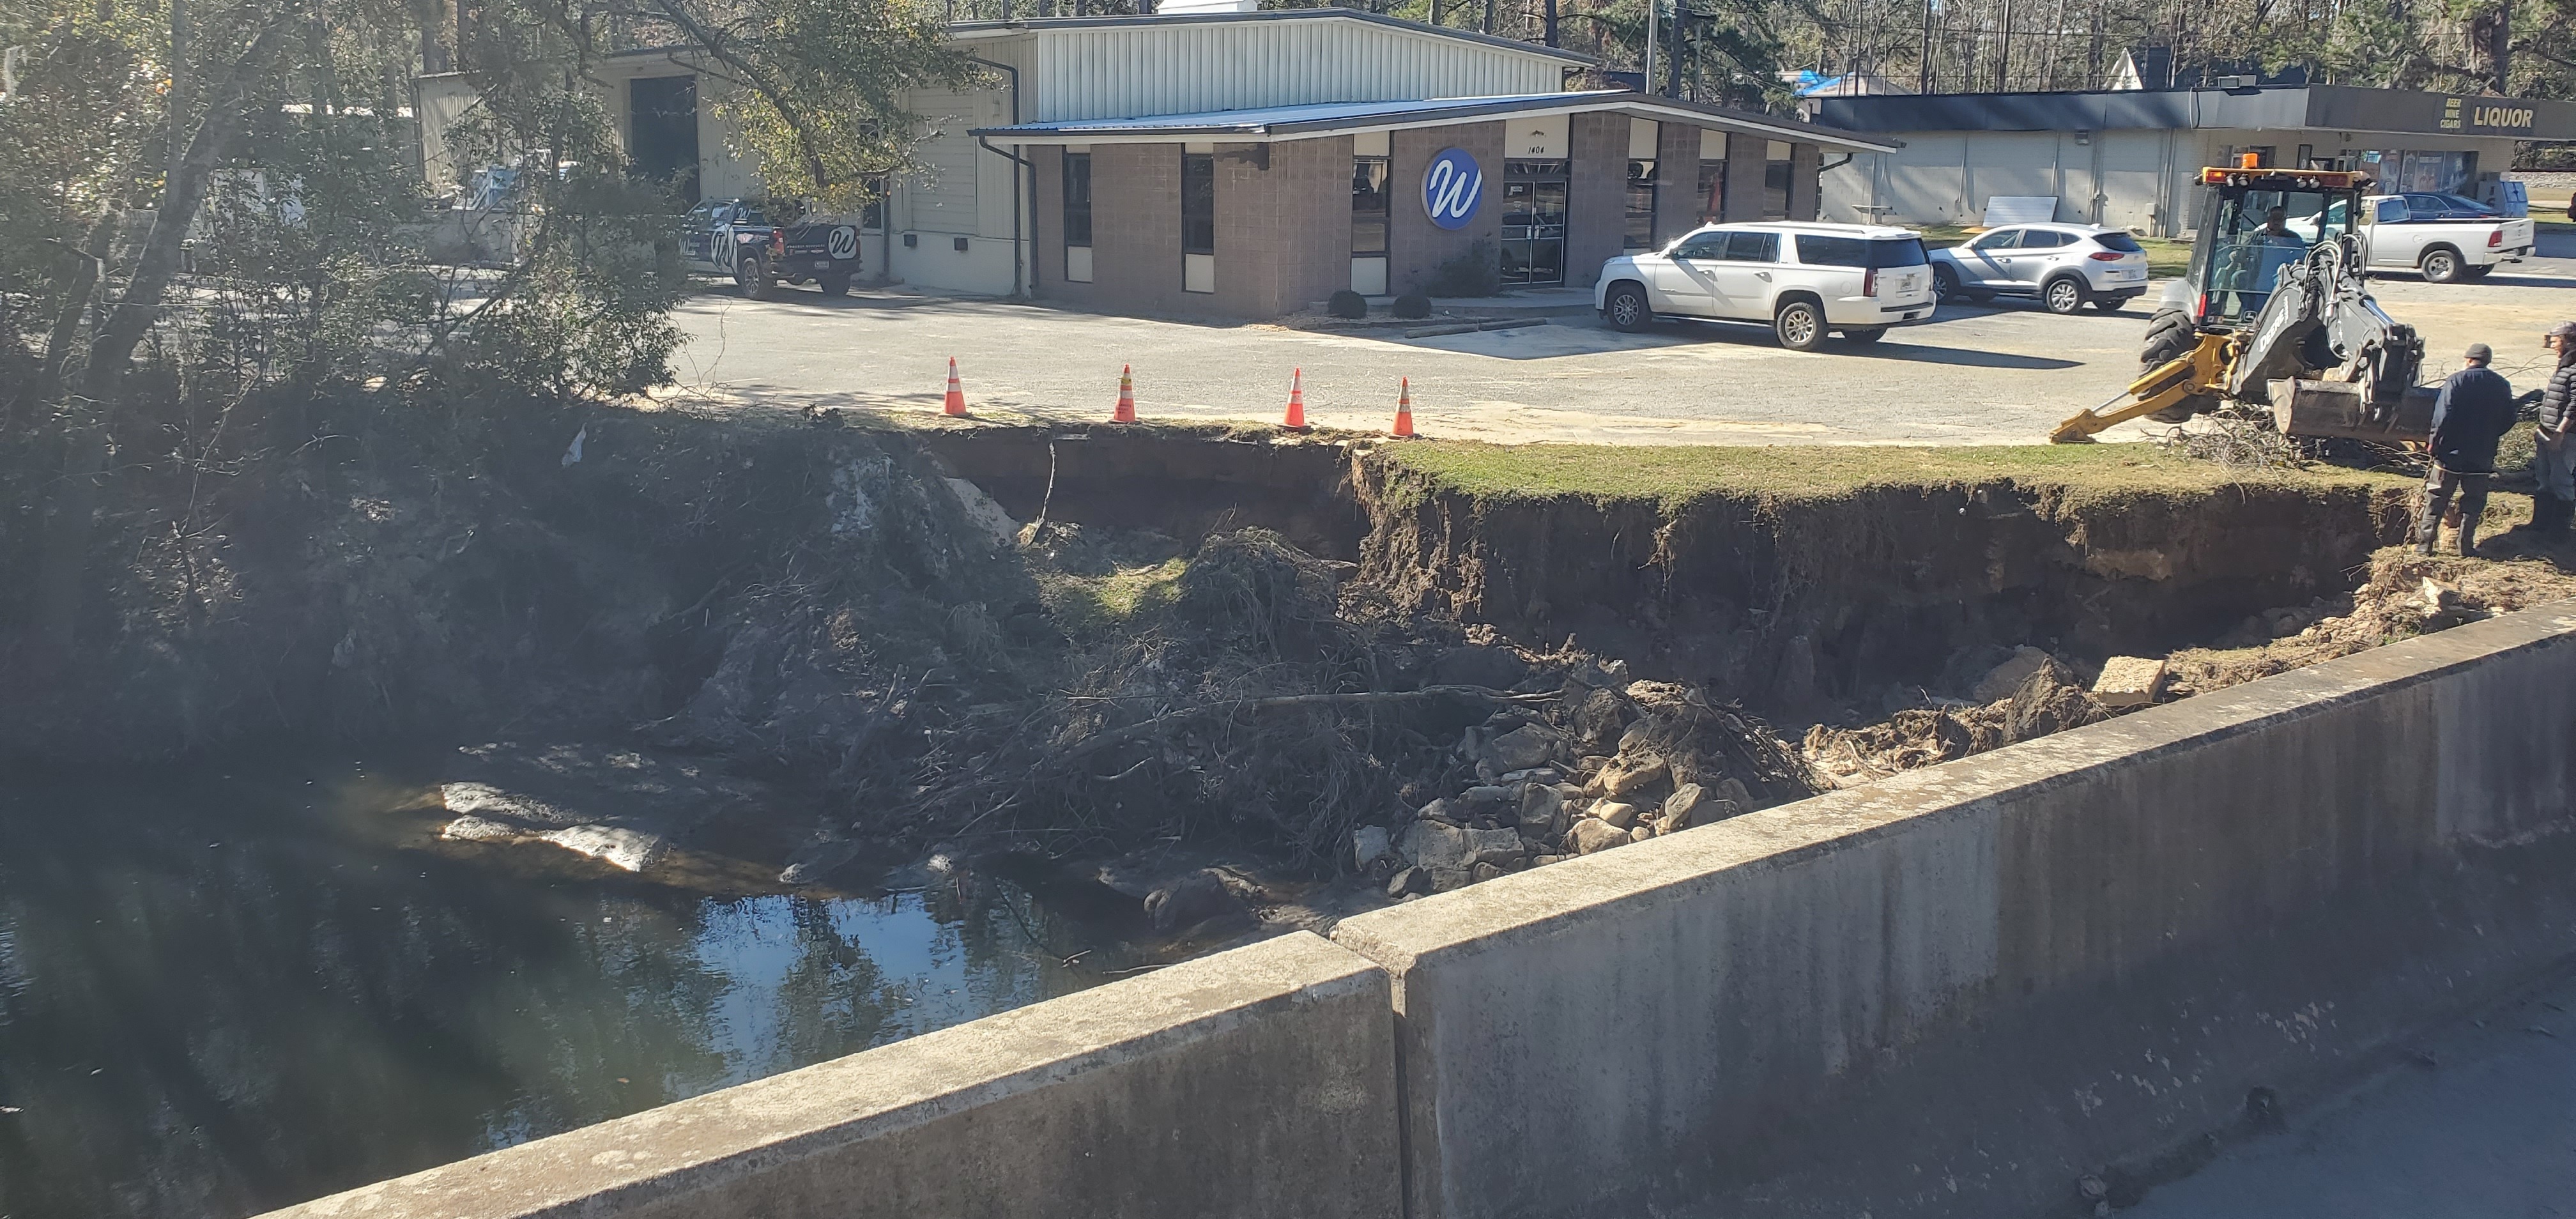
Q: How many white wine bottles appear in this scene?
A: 0